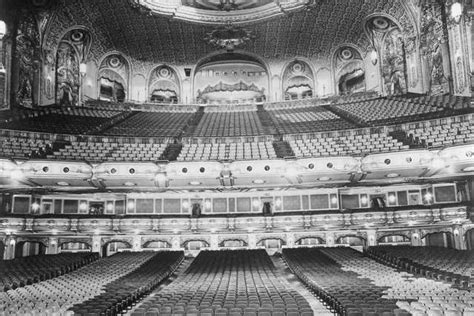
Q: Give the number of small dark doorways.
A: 4